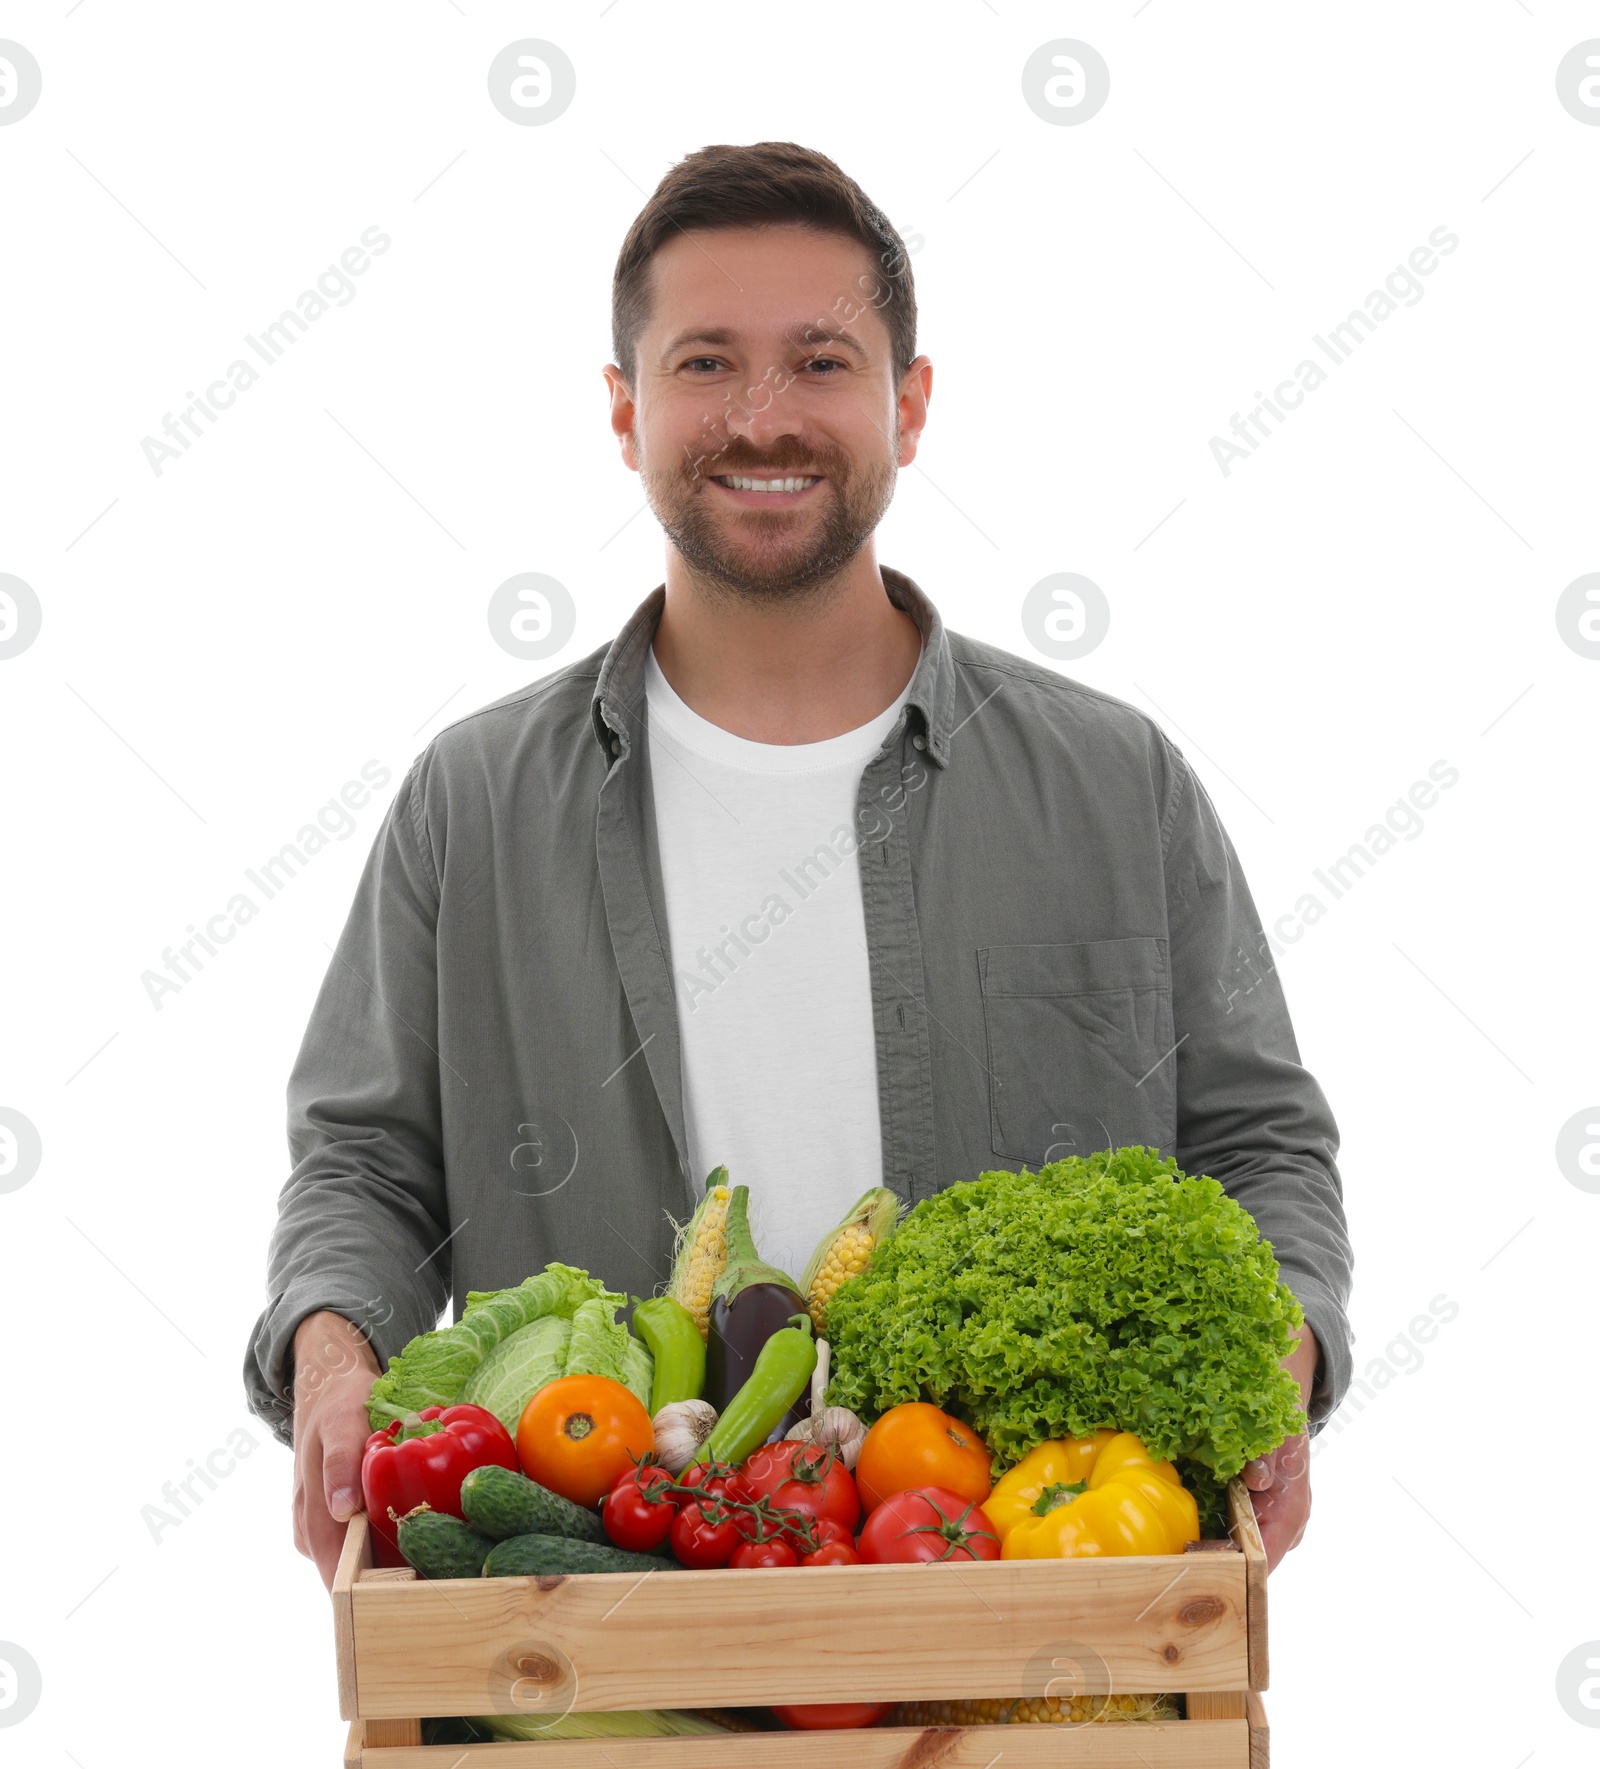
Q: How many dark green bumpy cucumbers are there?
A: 3